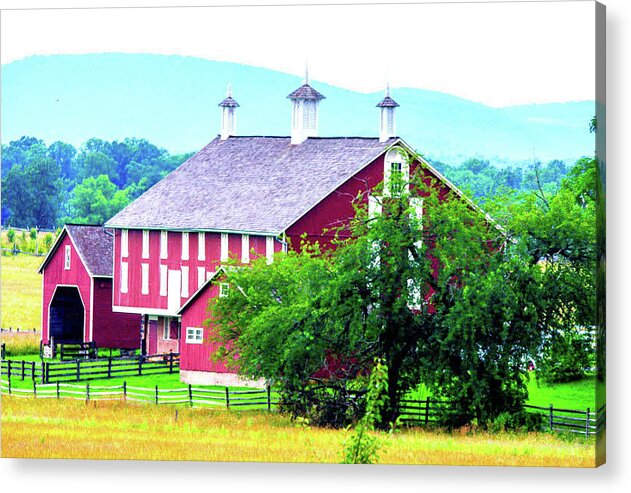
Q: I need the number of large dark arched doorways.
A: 1